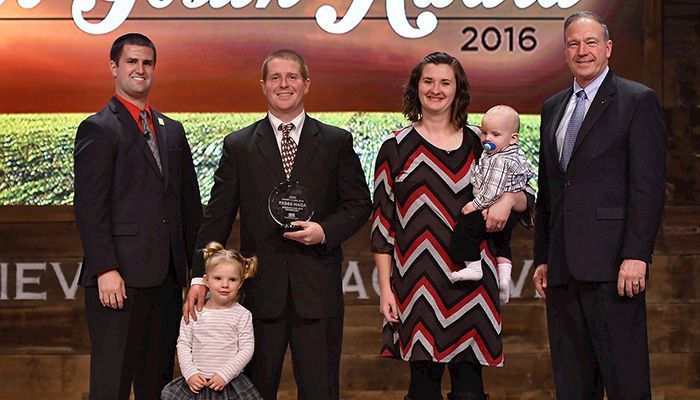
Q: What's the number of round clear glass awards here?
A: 1